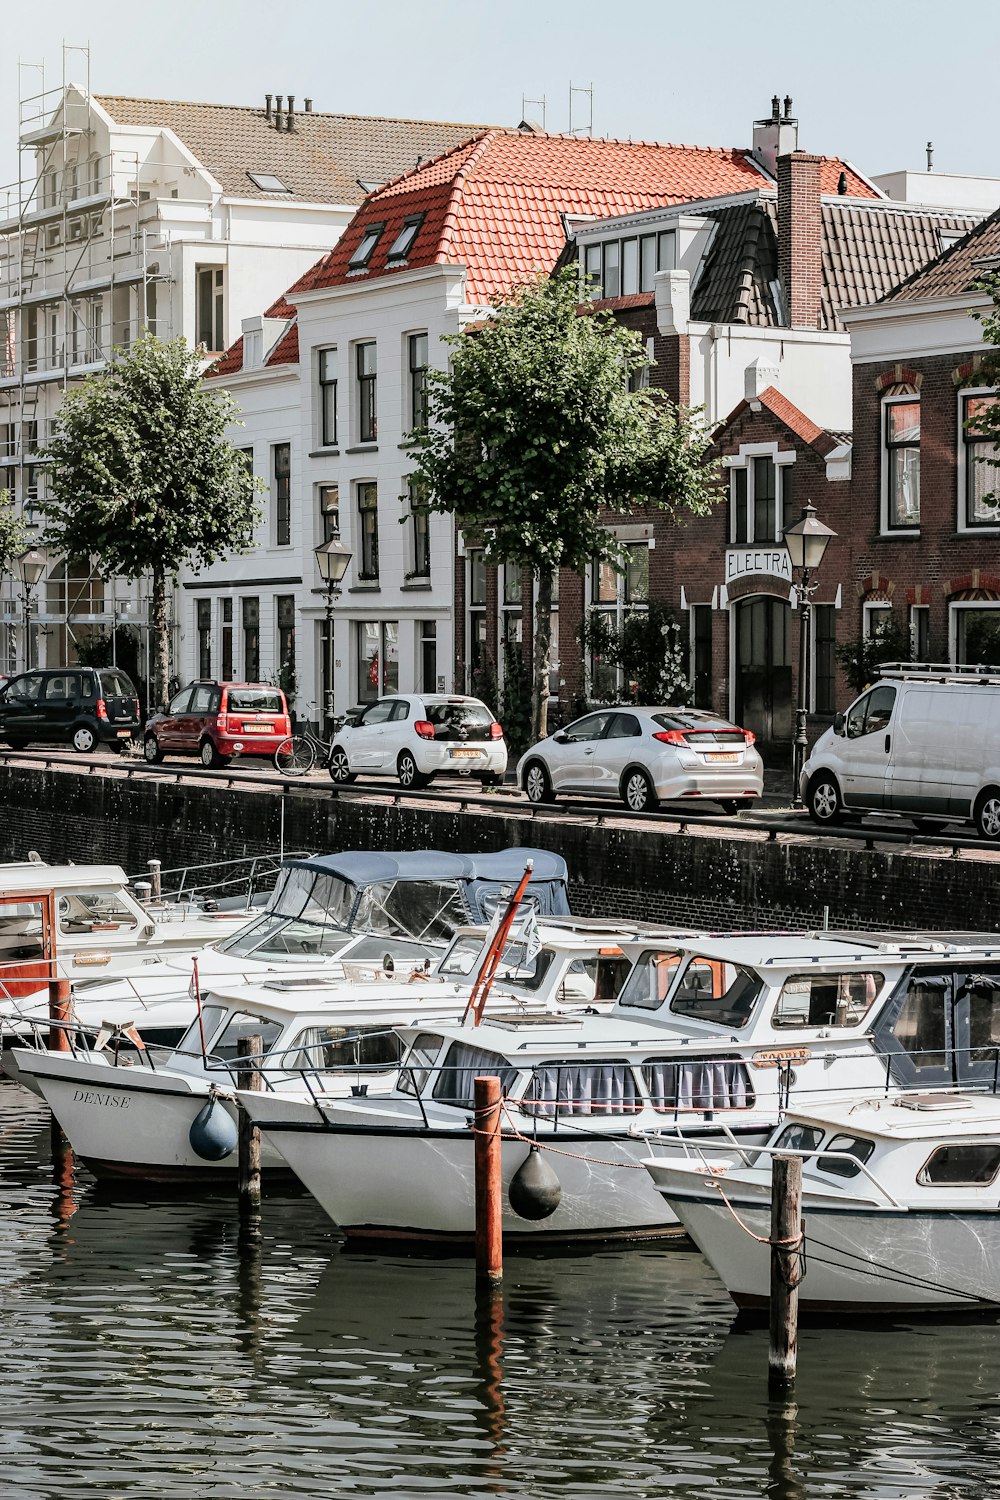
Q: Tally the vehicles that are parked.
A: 5